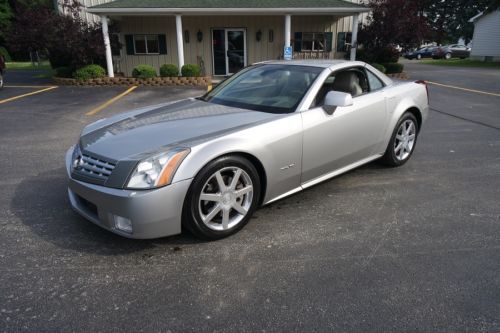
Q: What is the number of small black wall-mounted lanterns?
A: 2